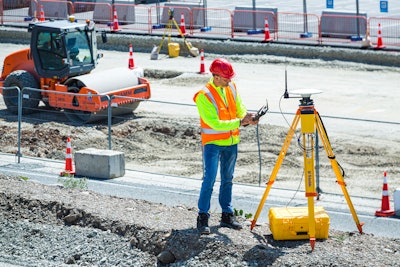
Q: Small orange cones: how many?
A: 9